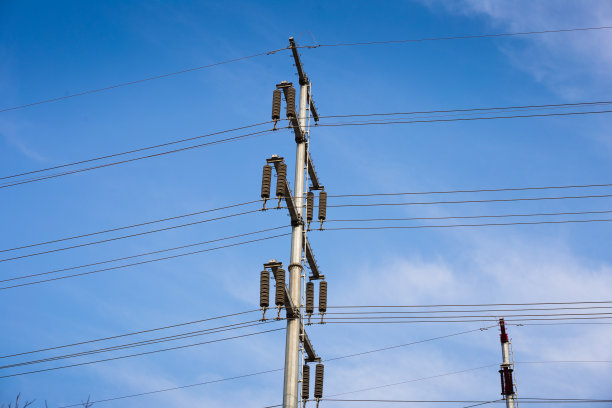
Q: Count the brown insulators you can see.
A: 12